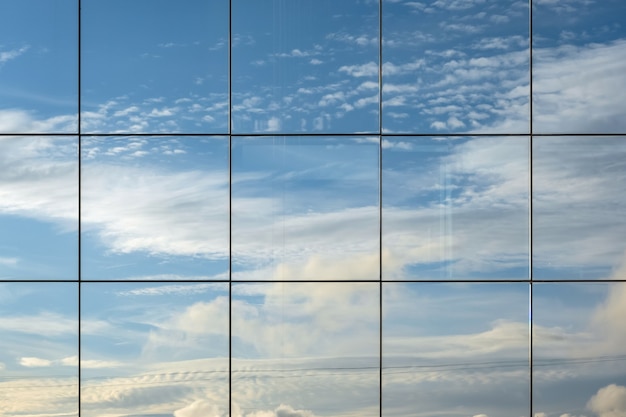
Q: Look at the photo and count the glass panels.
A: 15